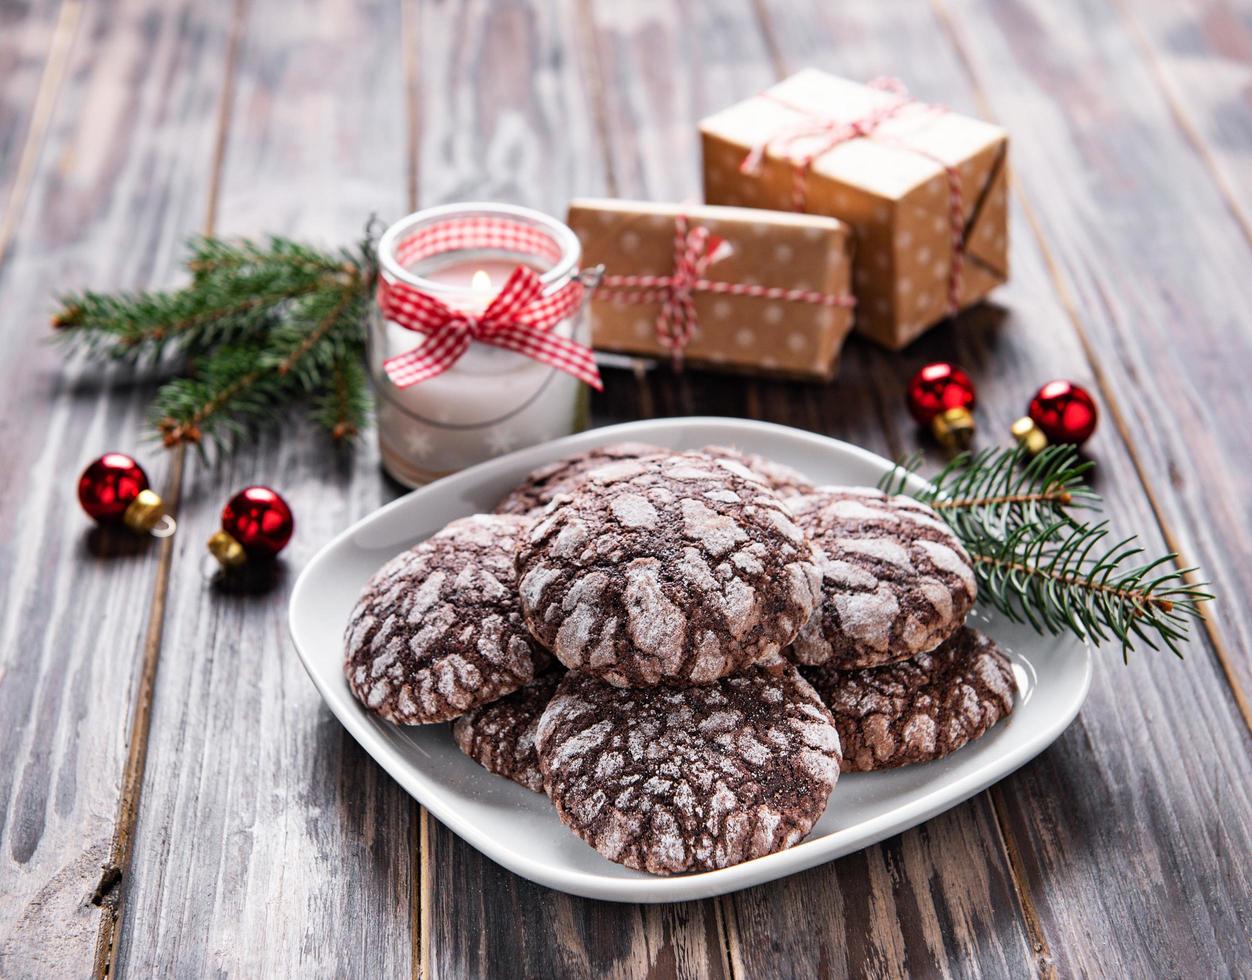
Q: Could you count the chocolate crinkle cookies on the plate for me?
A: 8